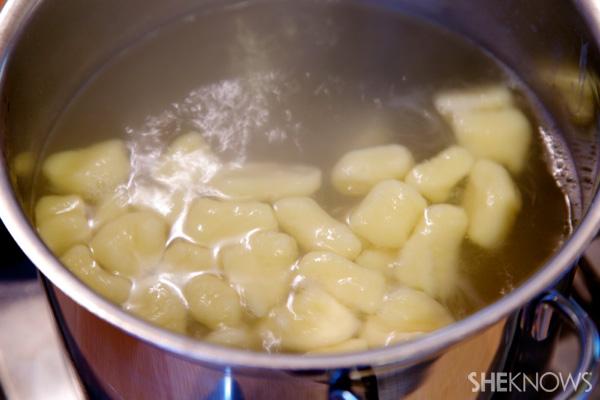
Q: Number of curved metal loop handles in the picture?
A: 1